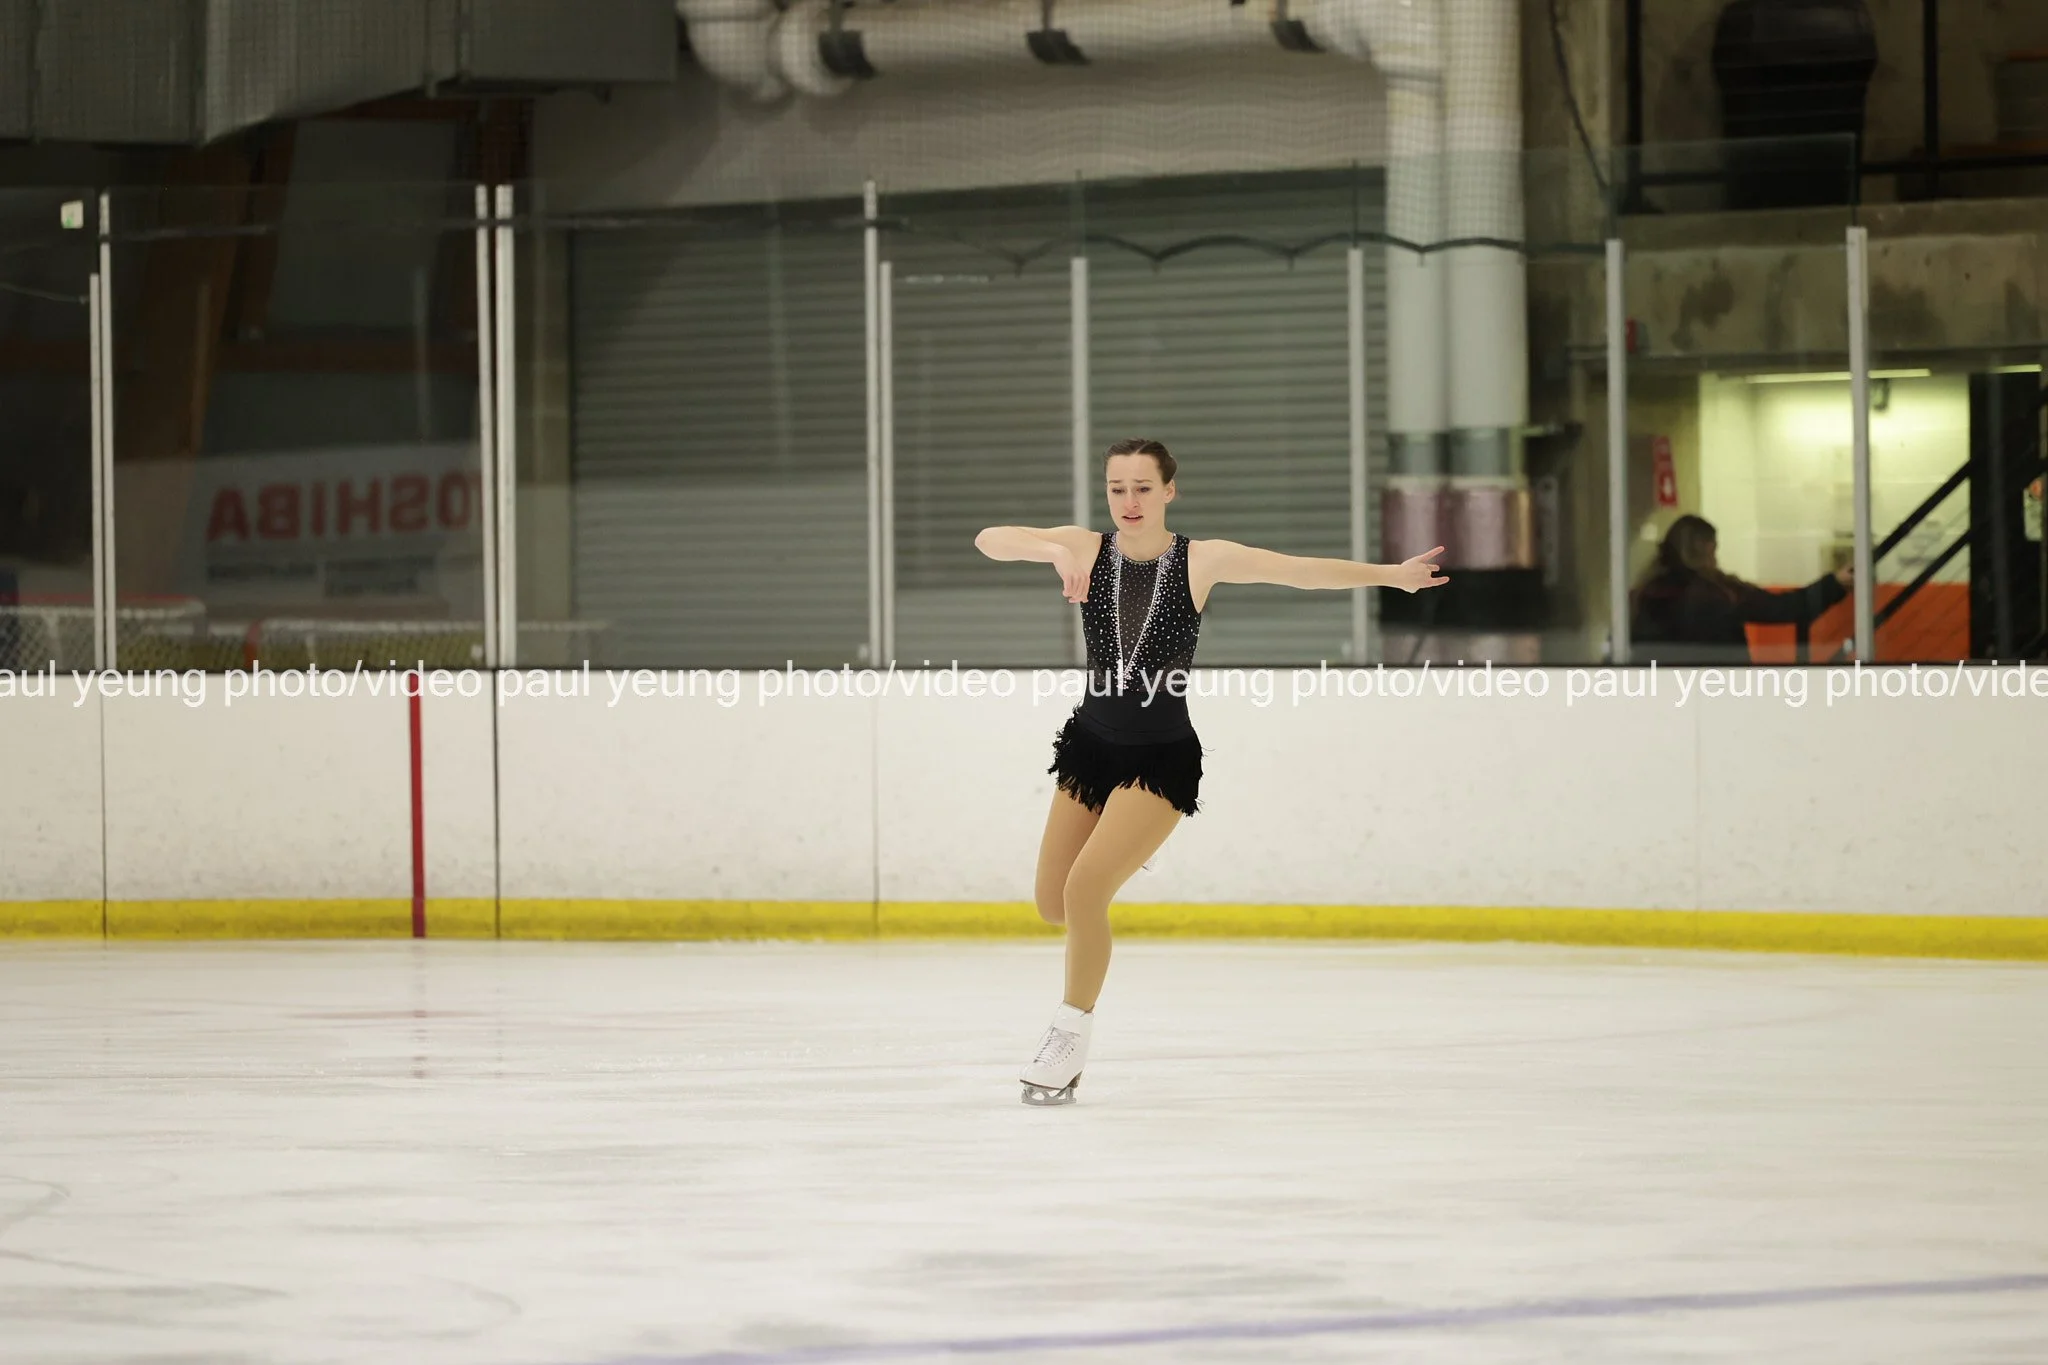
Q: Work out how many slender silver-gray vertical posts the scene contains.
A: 10